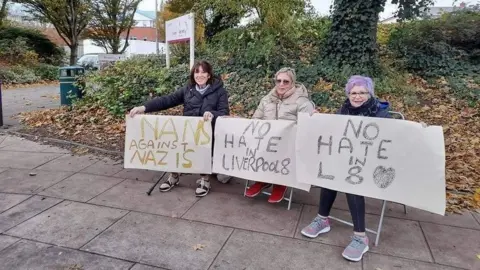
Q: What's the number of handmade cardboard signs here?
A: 3